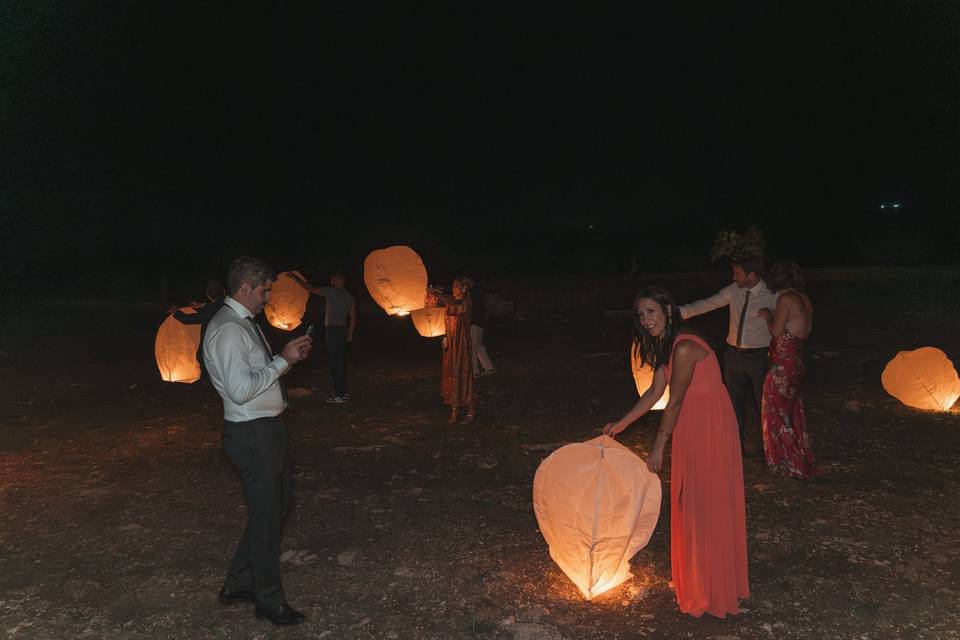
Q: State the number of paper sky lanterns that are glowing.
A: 7